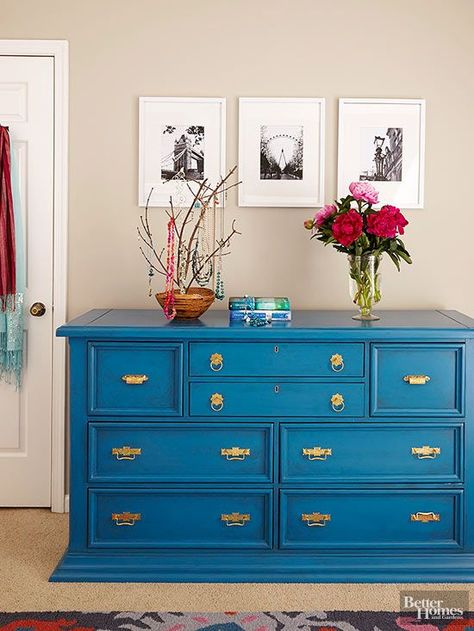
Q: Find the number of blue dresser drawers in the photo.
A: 8